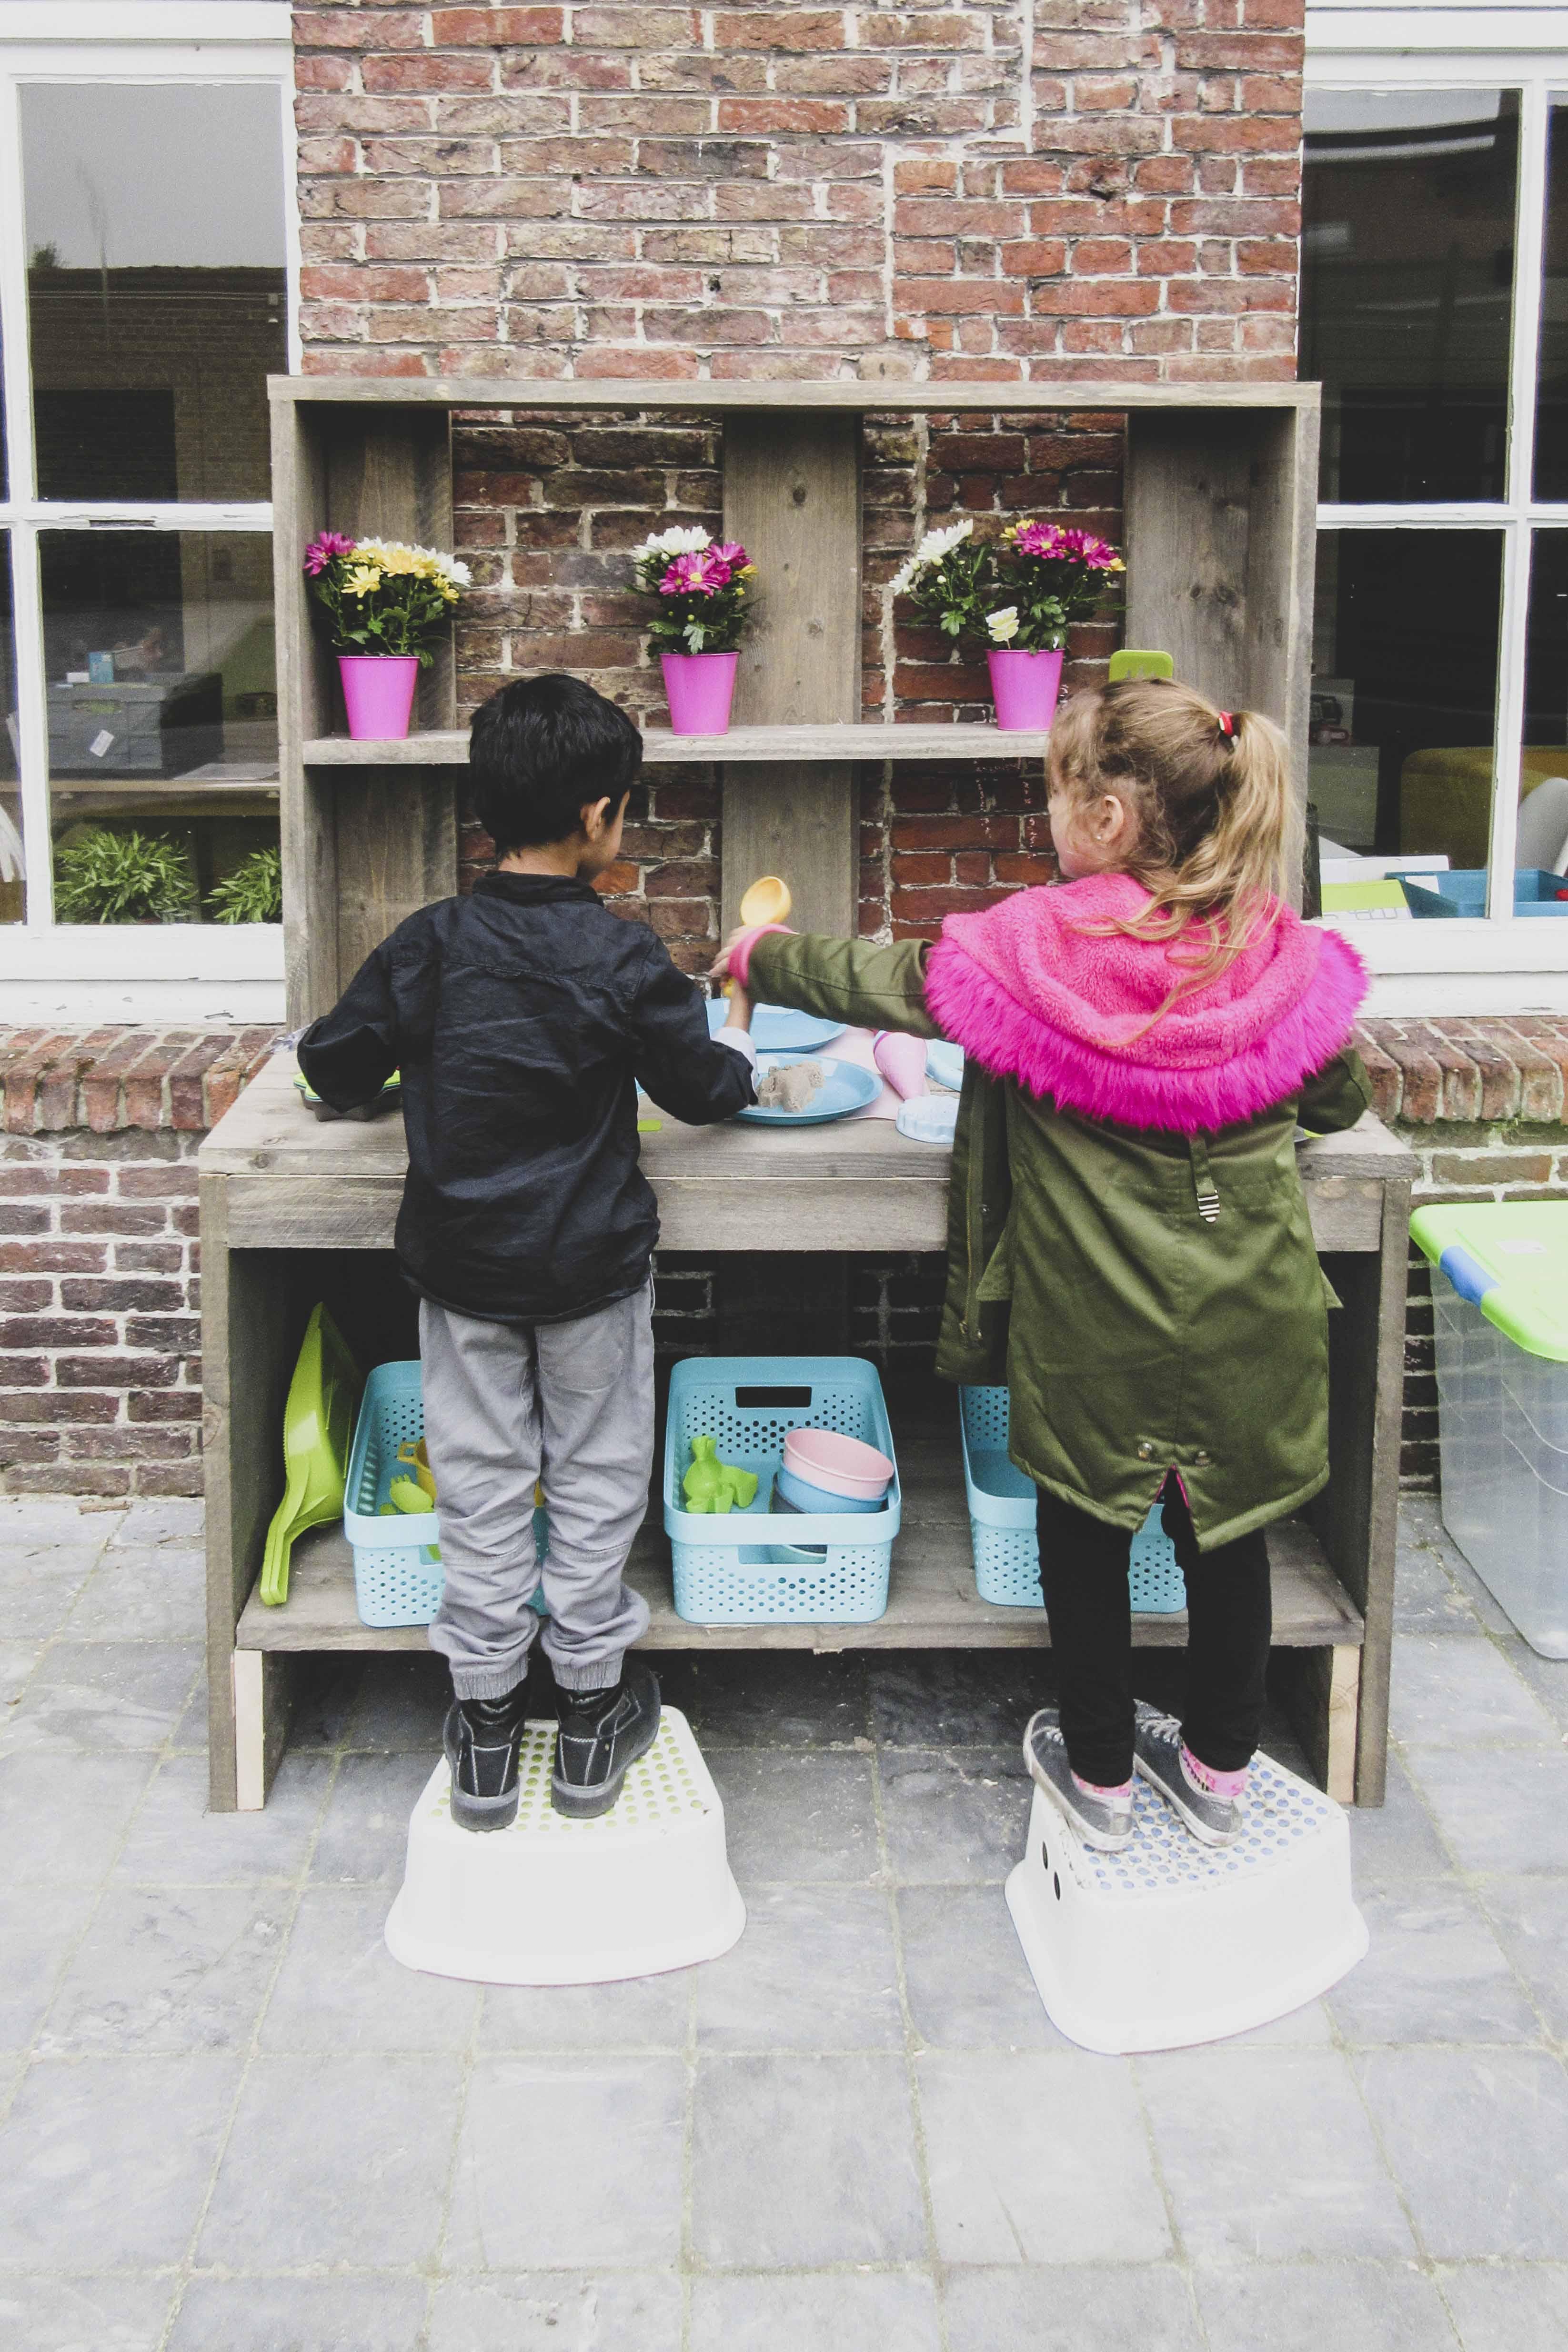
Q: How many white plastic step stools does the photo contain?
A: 2